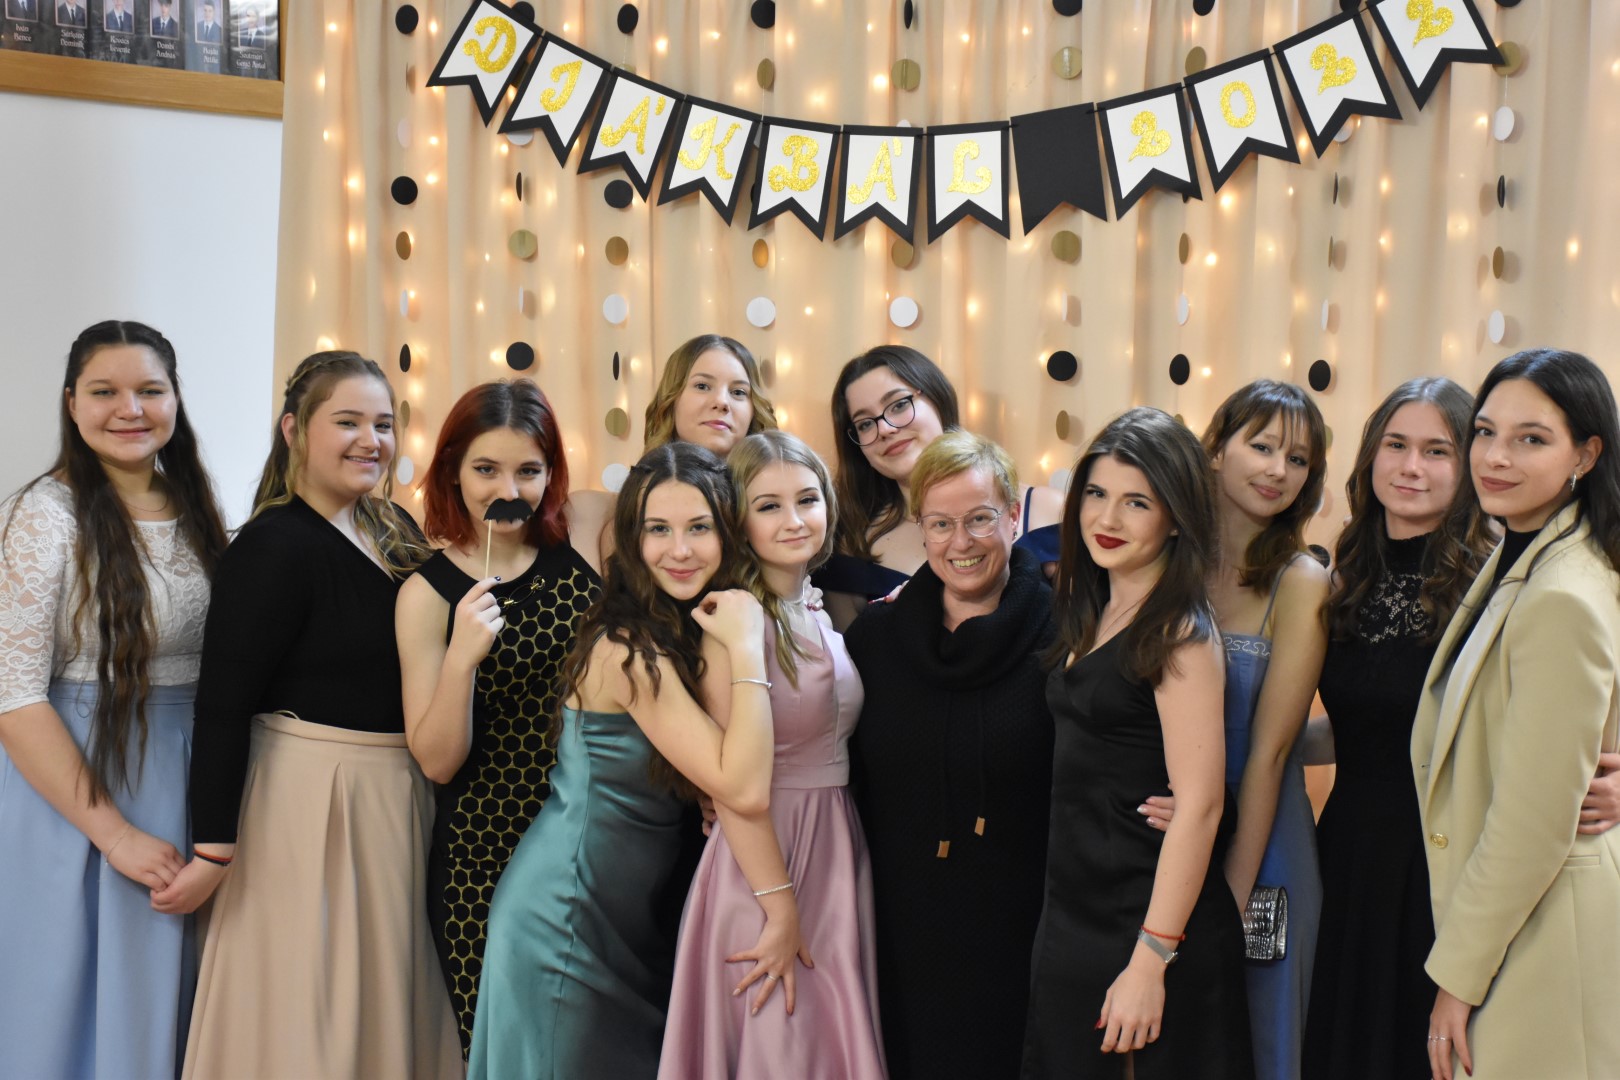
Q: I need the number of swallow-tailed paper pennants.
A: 12